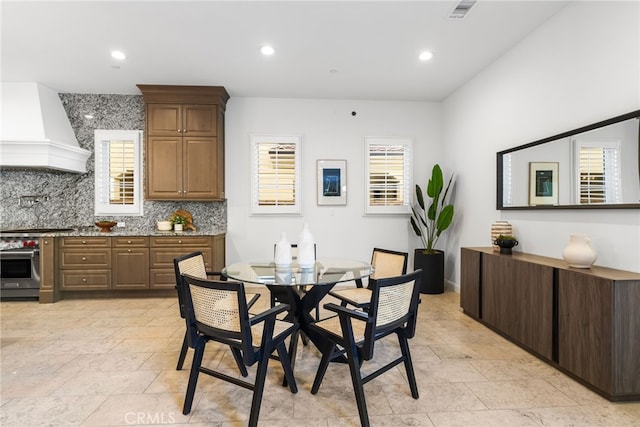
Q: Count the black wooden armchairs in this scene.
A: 5